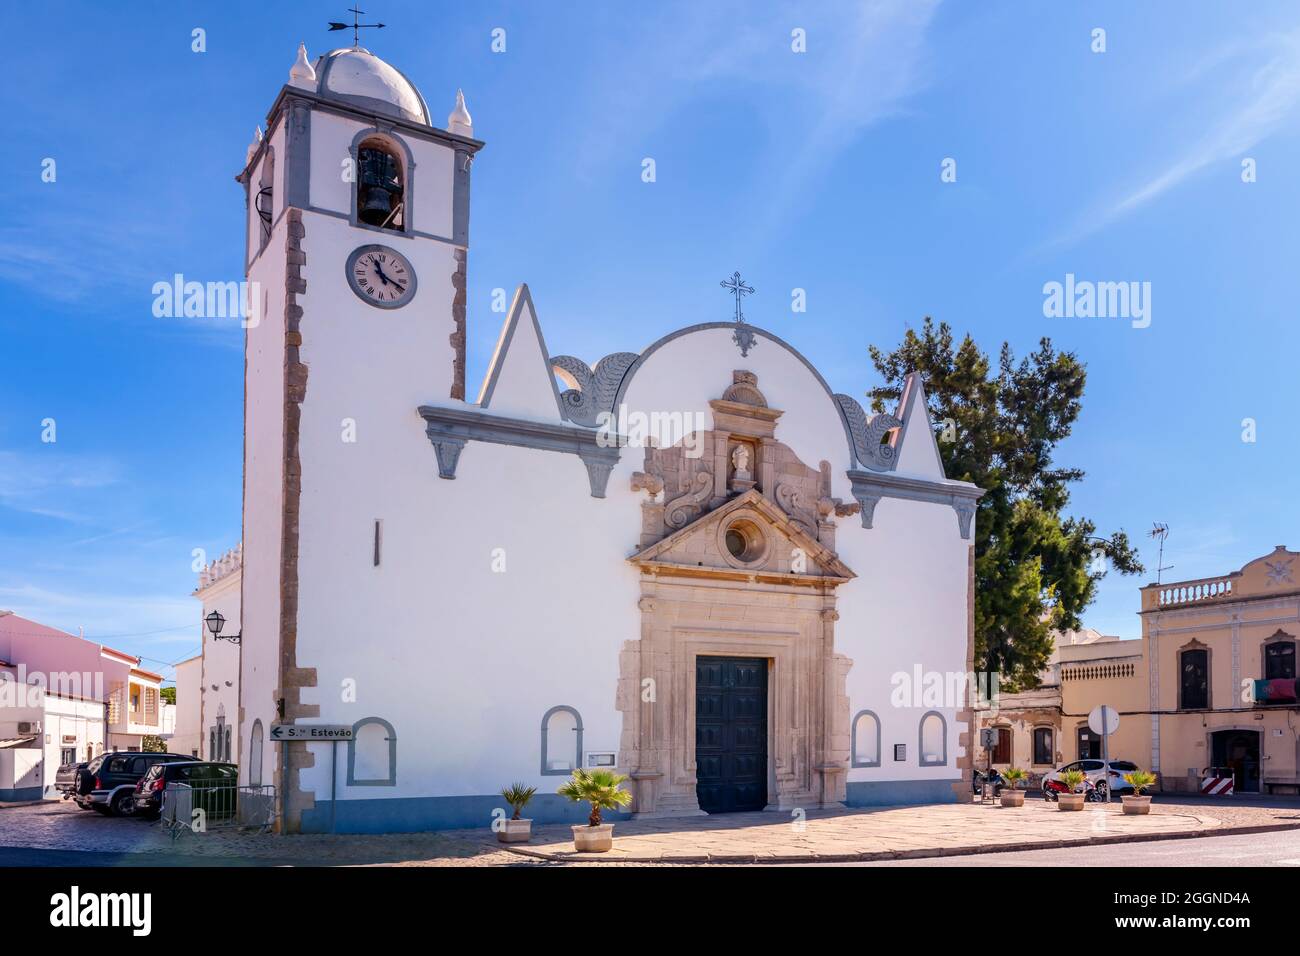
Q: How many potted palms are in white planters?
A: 5